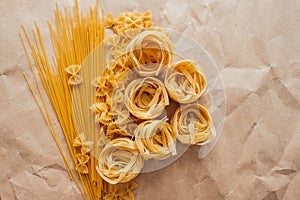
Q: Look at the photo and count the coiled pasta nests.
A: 6